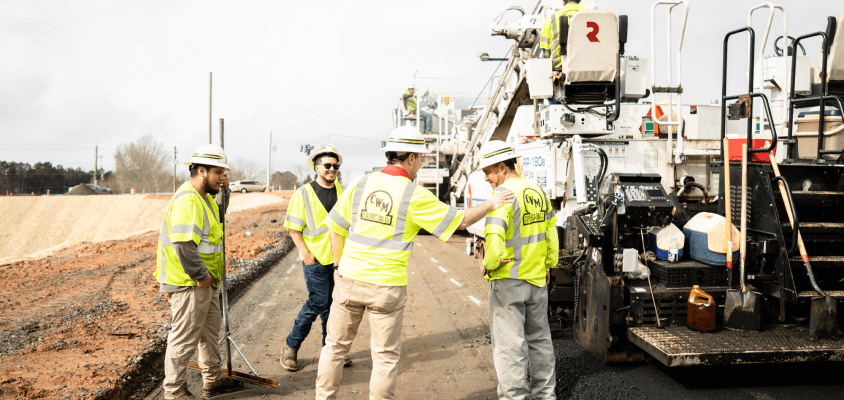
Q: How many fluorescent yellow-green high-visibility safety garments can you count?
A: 6